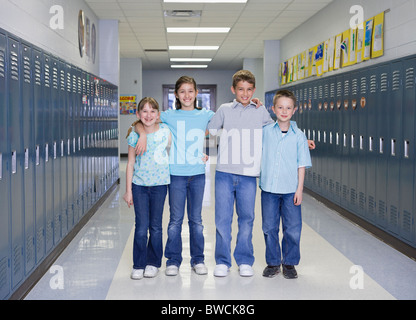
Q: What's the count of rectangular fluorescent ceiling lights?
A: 5